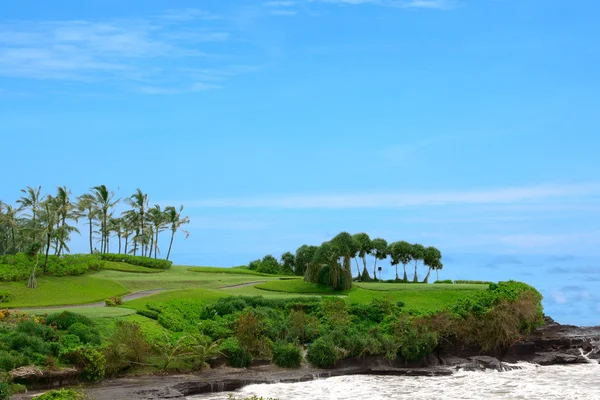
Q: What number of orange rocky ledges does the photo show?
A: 0